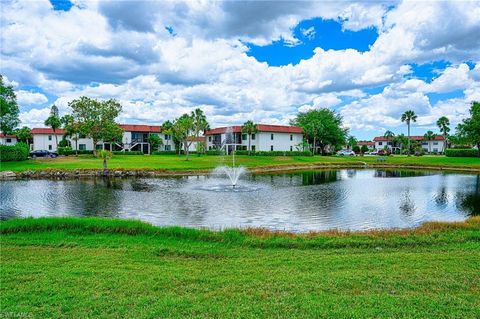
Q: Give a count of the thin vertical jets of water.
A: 1